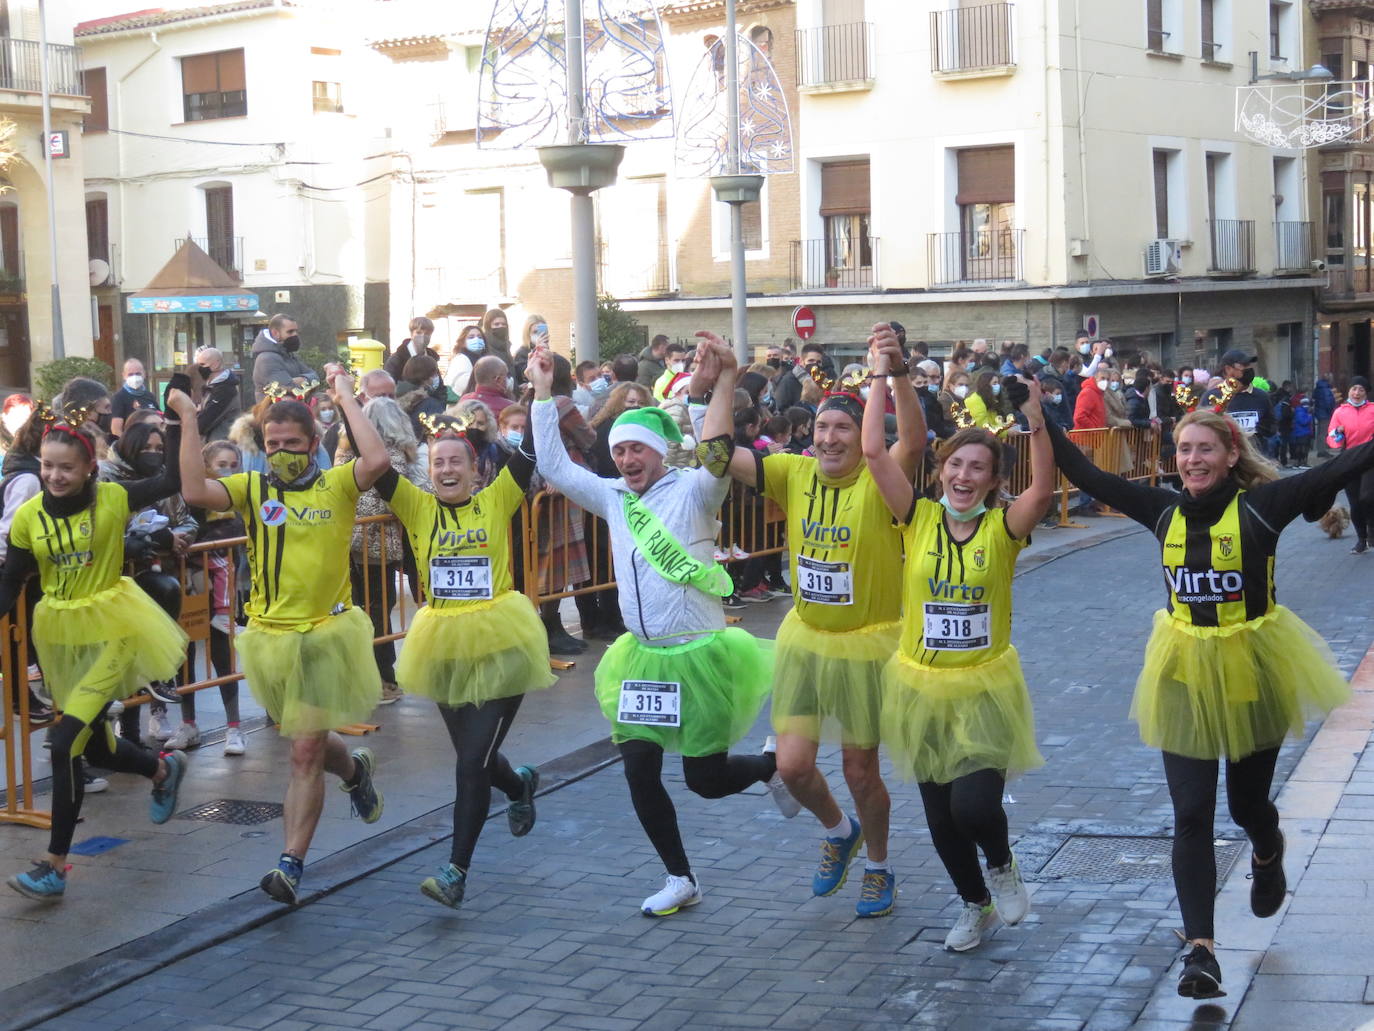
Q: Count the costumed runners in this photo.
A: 7